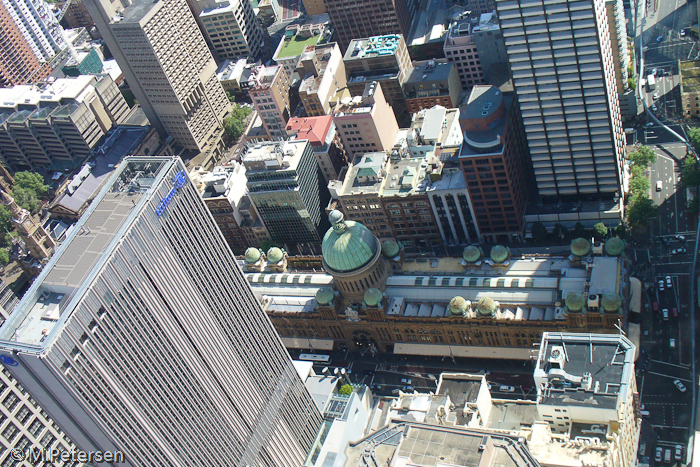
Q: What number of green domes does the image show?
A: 14